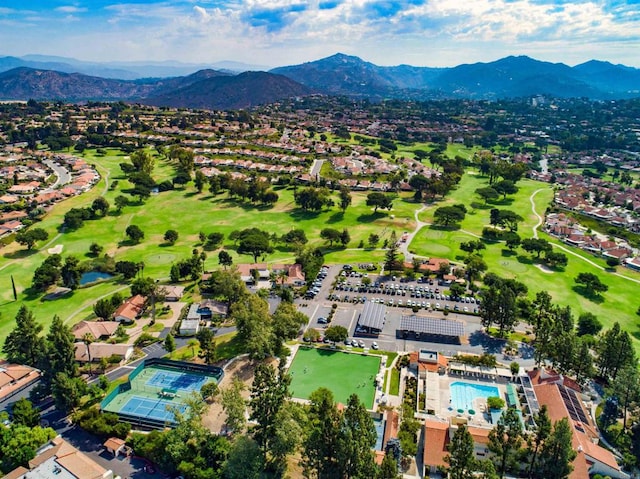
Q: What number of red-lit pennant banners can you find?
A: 0